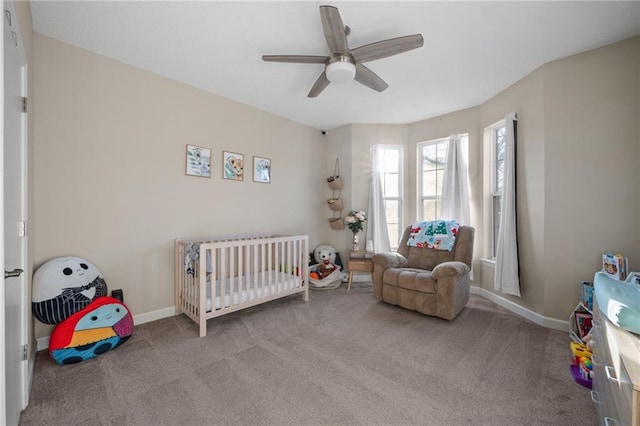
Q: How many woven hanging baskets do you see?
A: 3